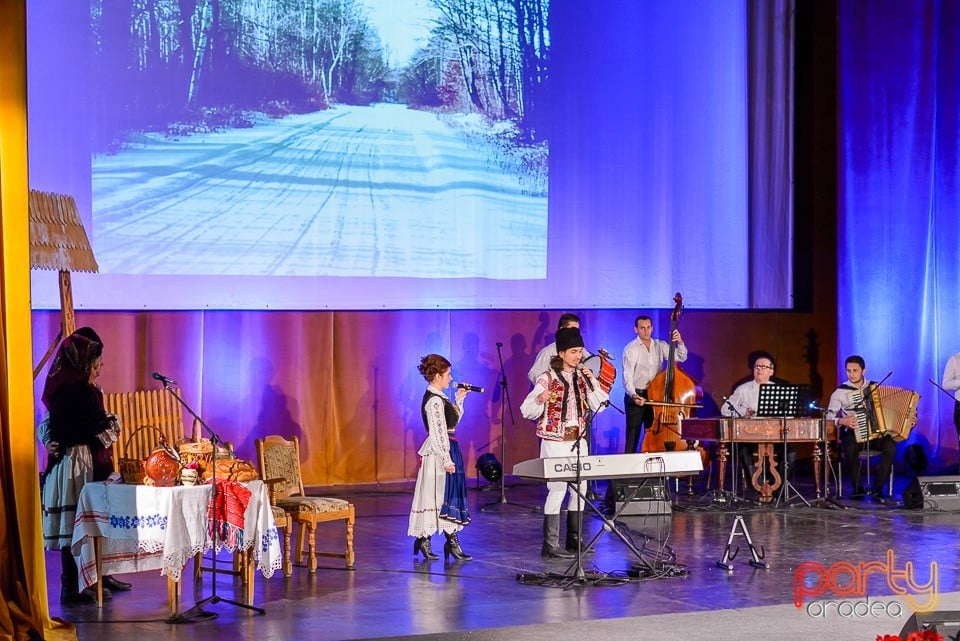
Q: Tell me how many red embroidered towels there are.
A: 1